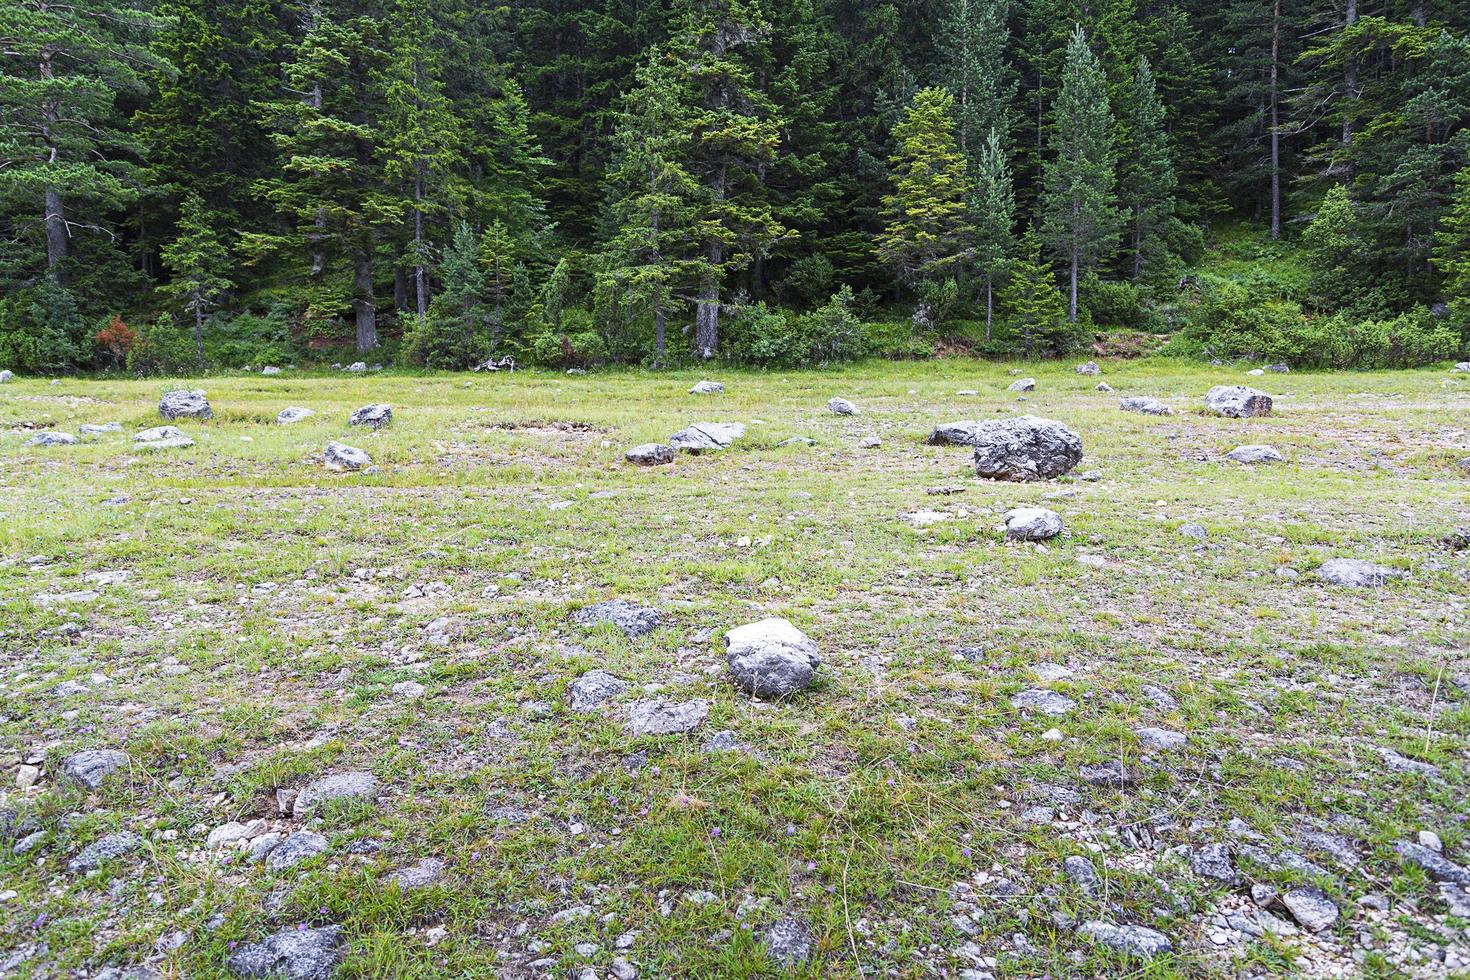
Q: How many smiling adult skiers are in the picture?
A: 0